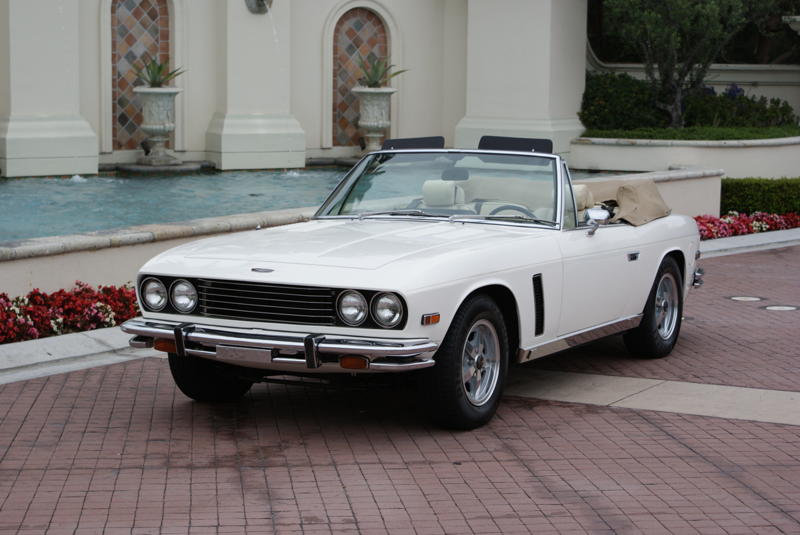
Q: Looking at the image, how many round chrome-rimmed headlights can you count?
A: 4